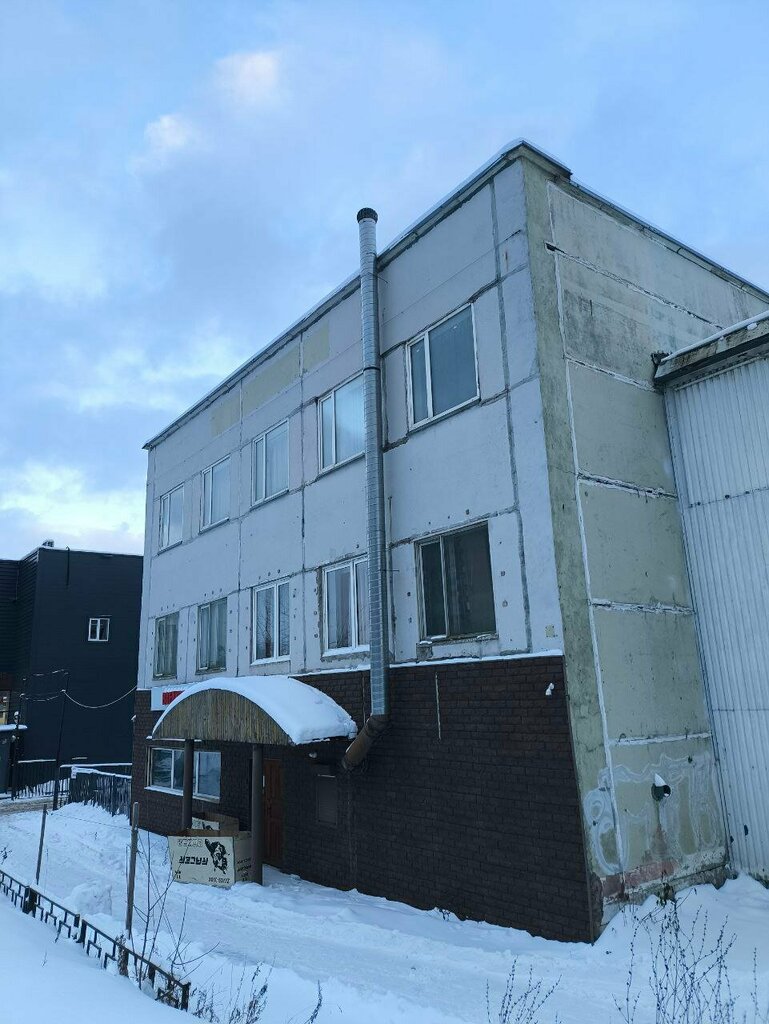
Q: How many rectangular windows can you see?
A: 12